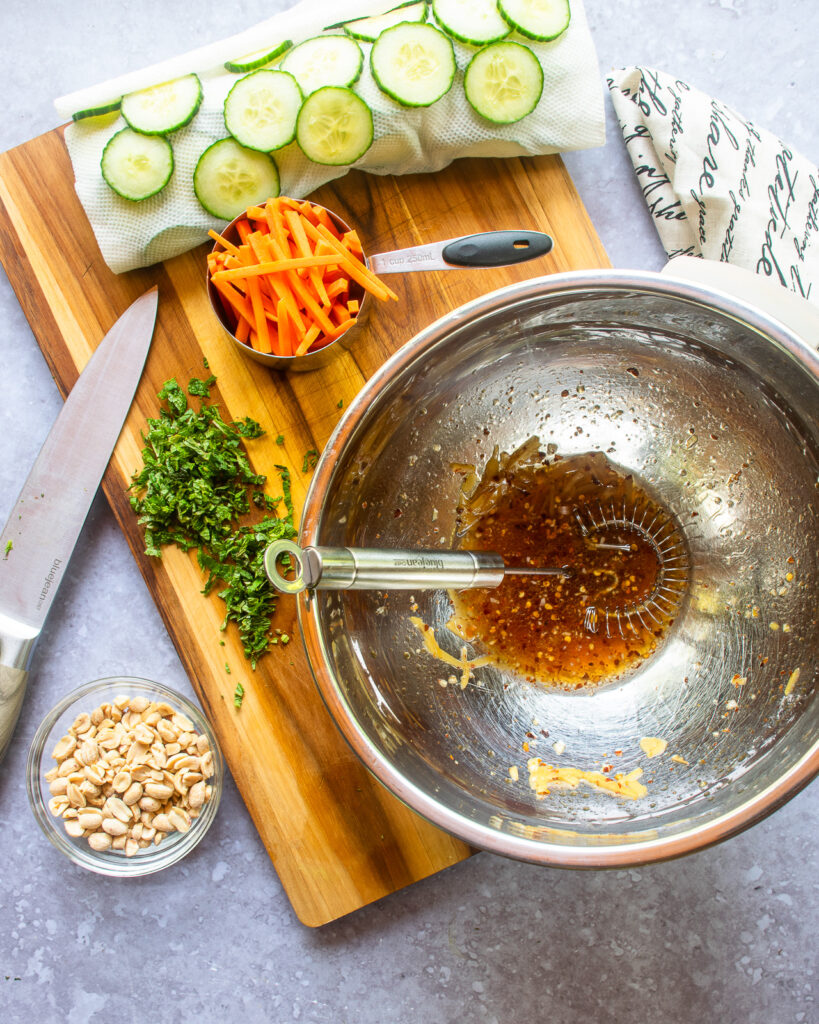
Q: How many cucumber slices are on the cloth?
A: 13